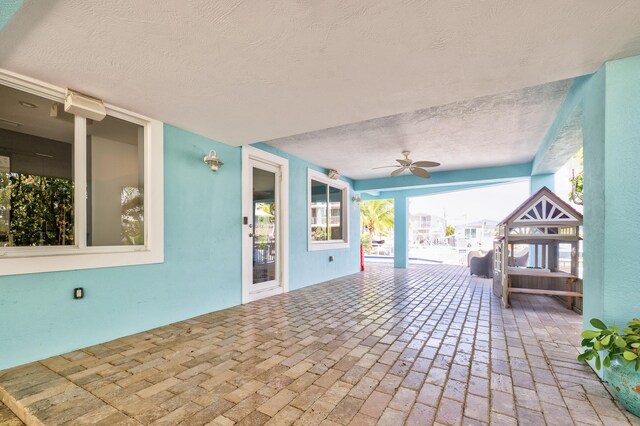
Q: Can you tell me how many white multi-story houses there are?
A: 1